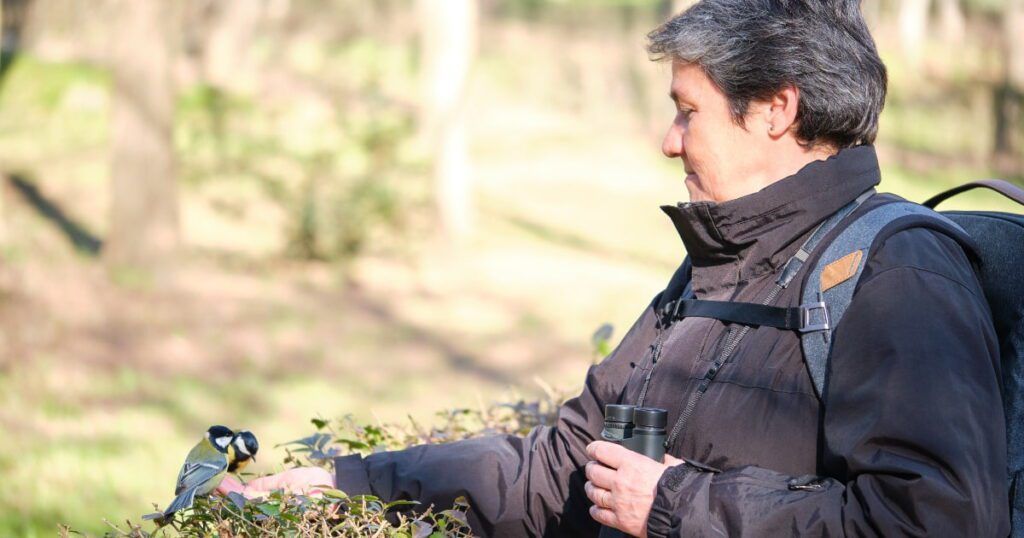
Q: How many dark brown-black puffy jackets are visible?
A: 1